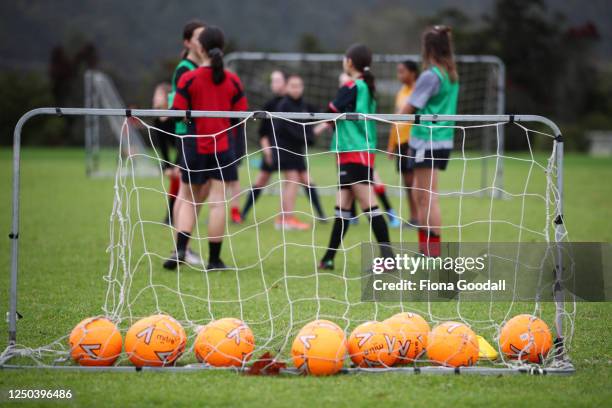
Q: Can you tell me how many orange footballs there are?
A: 8